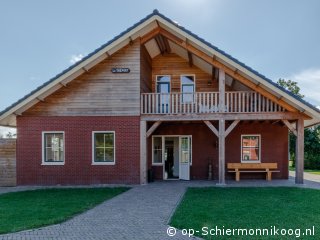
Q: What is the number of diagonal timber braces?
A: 4